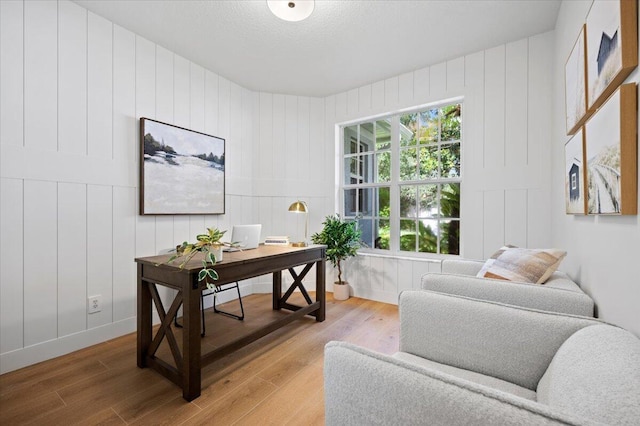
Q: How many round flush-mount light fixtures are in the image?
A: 1